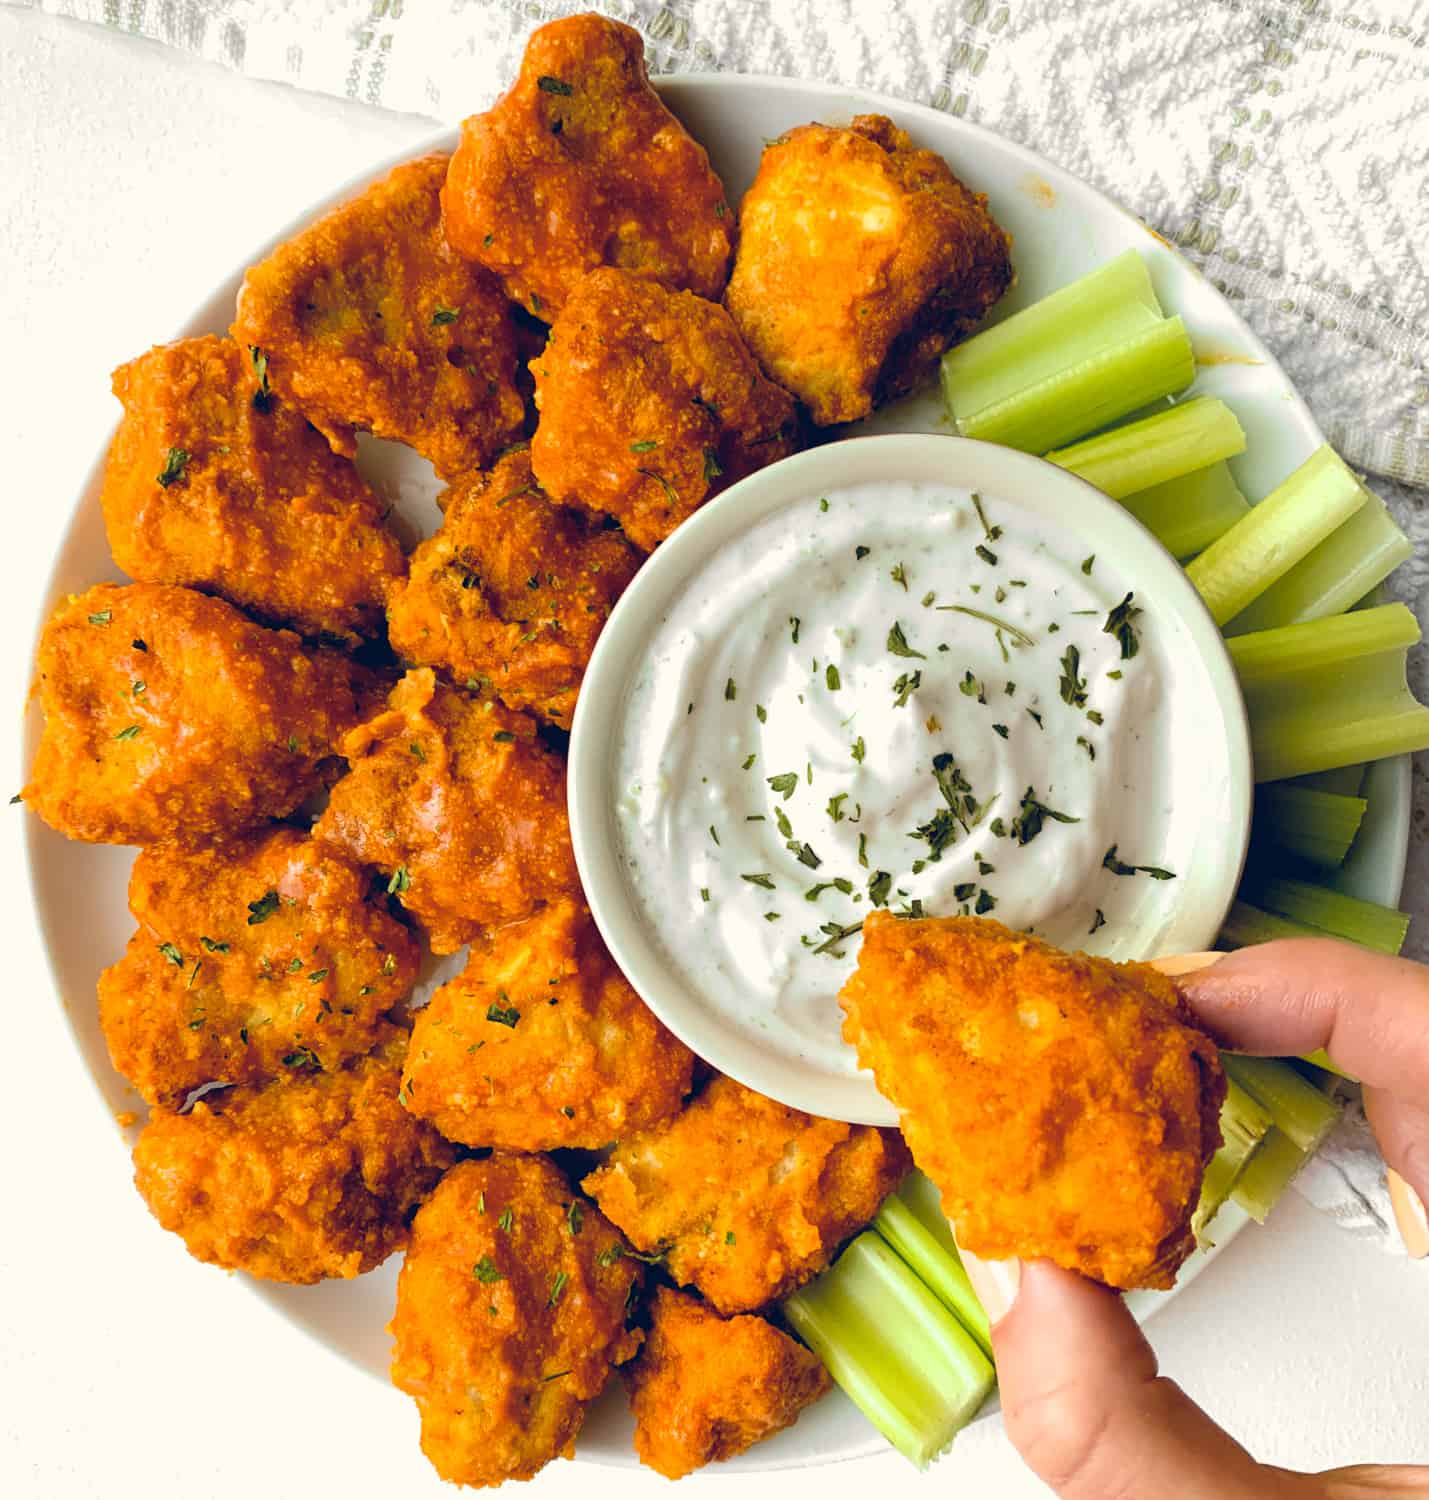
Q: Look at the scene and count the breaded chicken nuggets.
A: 15